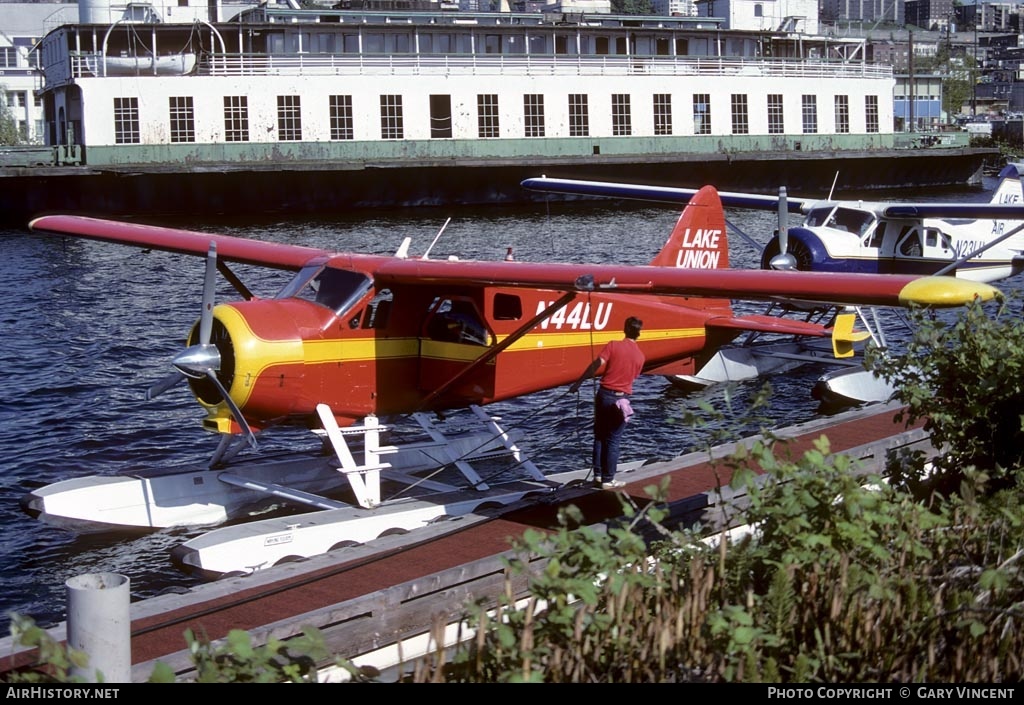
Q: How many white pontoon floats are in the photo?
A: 4